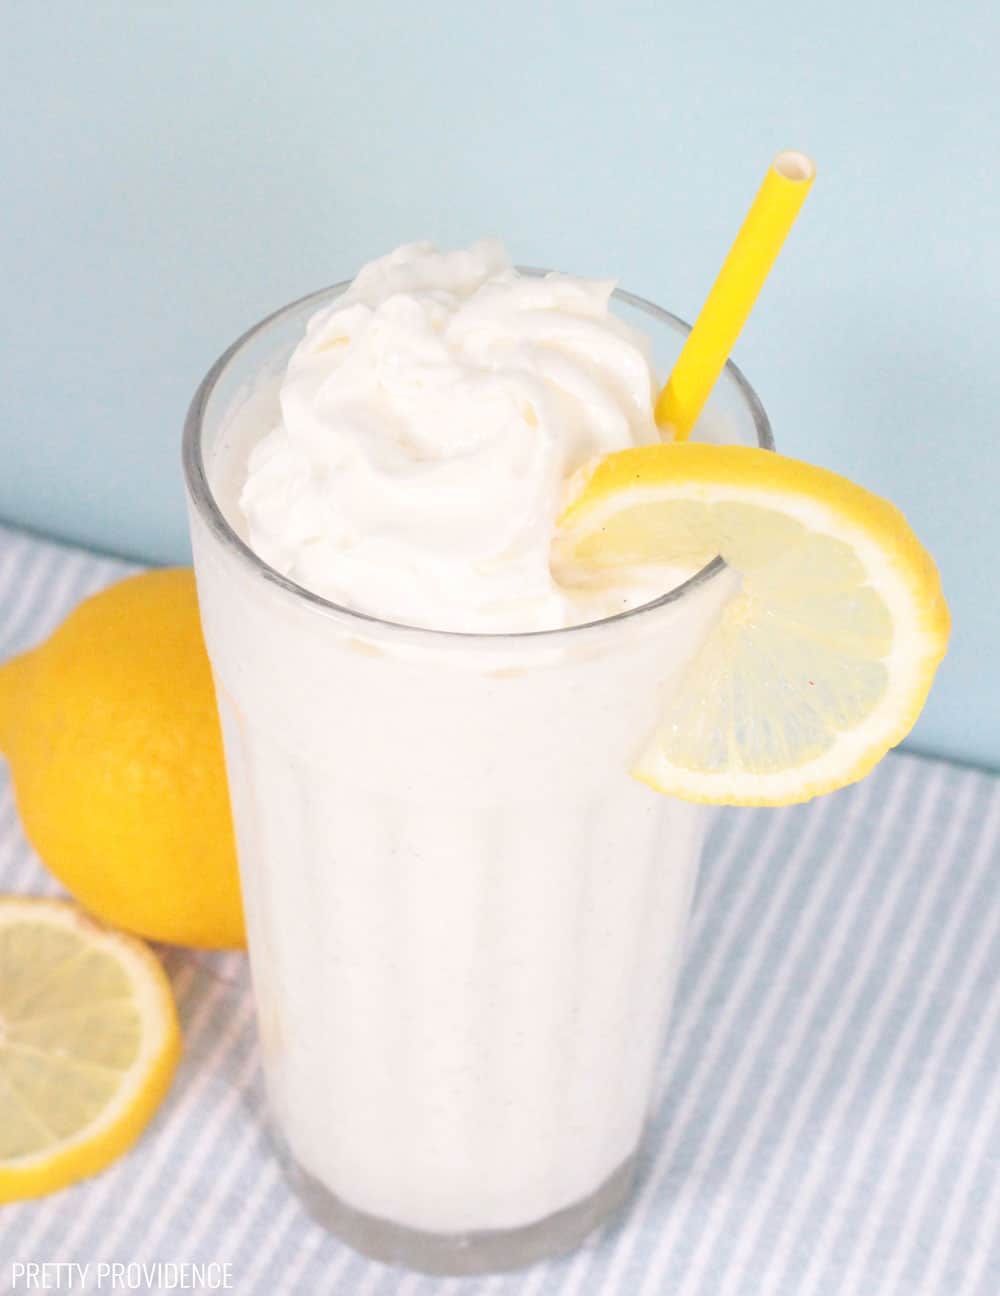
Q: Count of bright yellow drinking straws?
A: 1